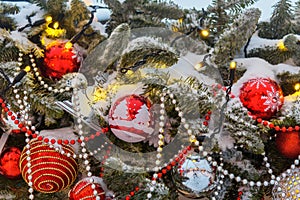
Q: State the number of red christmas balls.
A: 7